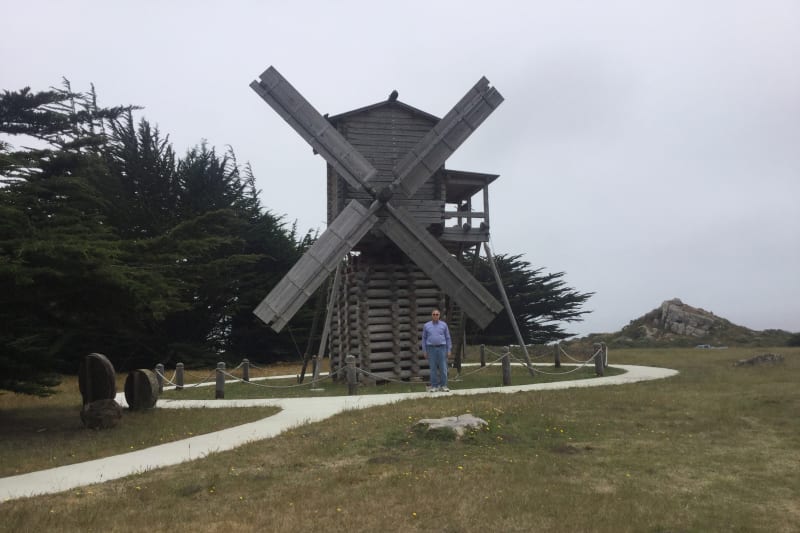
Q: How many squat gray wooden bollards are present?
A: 11